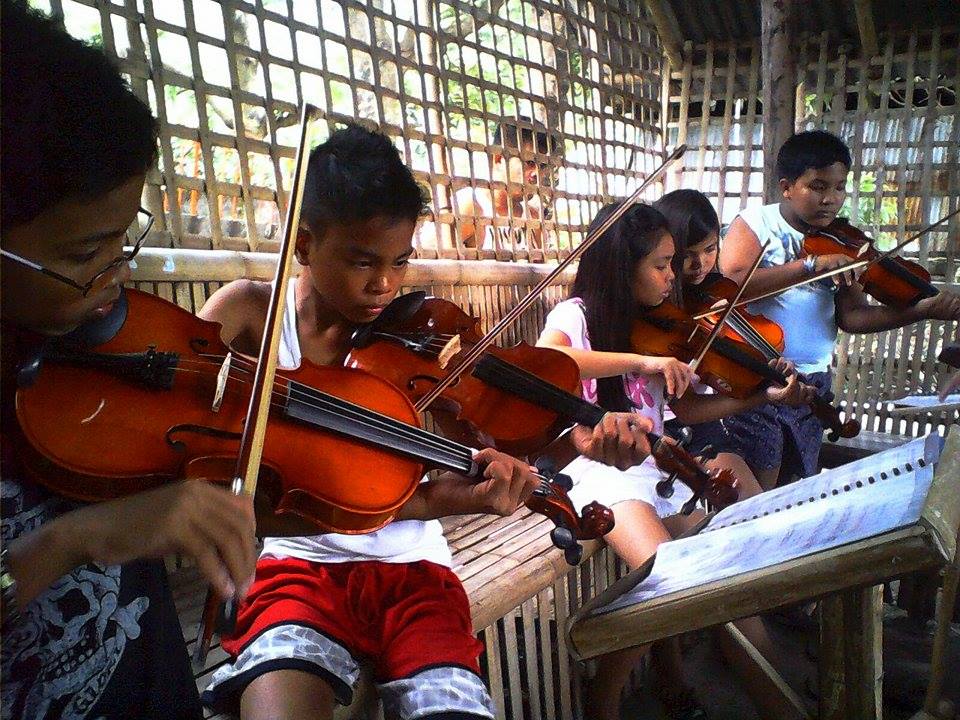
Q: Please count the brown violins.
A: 5